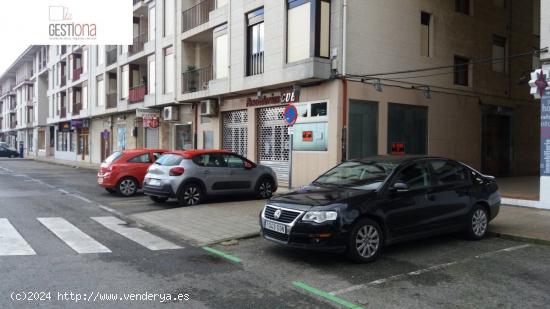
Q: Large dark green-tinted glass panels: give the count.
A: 2